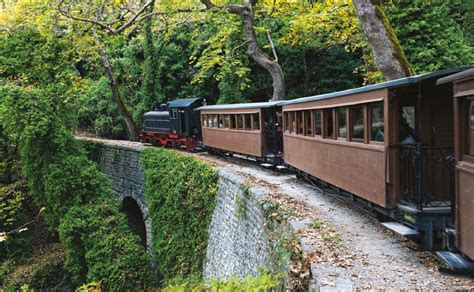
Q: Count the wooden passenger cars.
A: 3